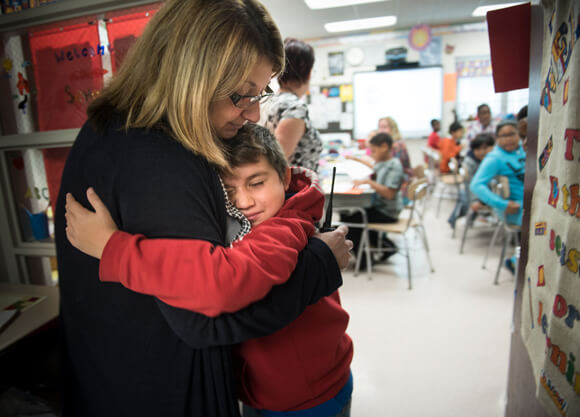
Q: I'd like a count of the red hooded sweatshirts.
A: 1